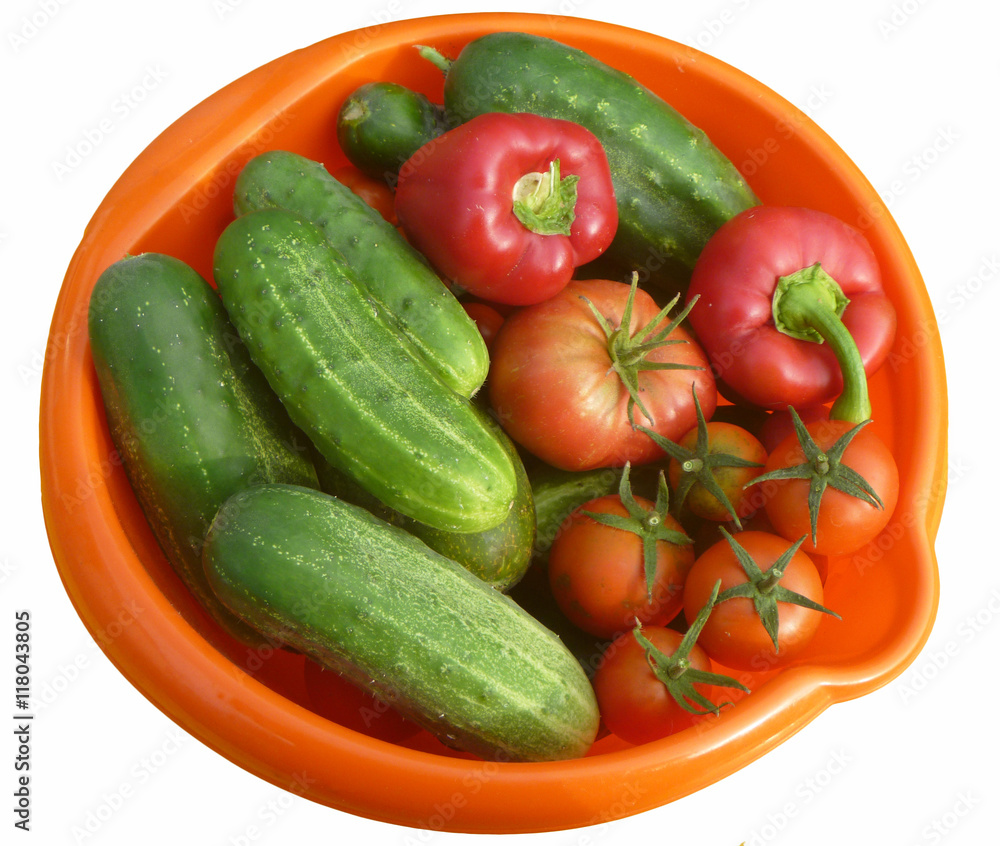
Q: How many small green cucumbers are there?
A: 1